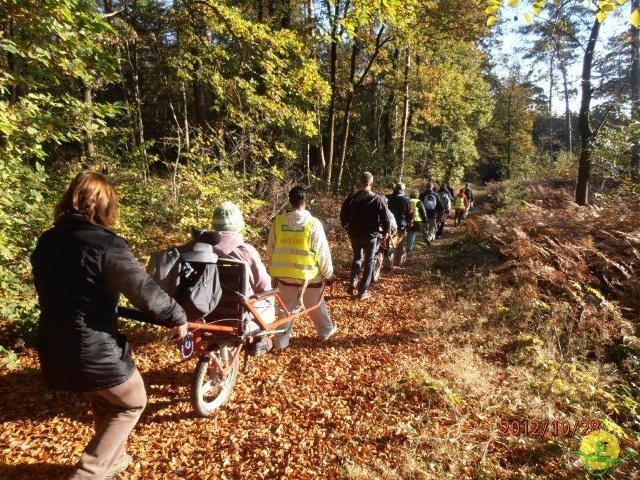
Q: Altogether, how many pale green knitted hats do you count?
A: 1